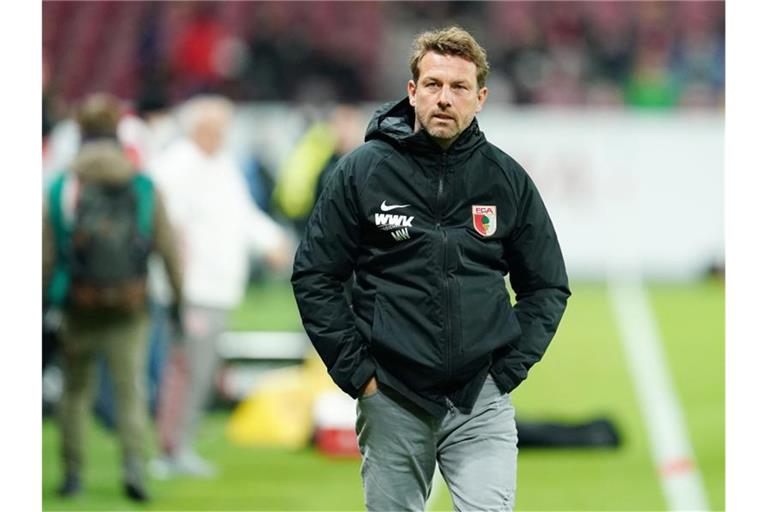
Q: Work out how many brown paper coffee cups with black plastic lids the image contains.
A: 0